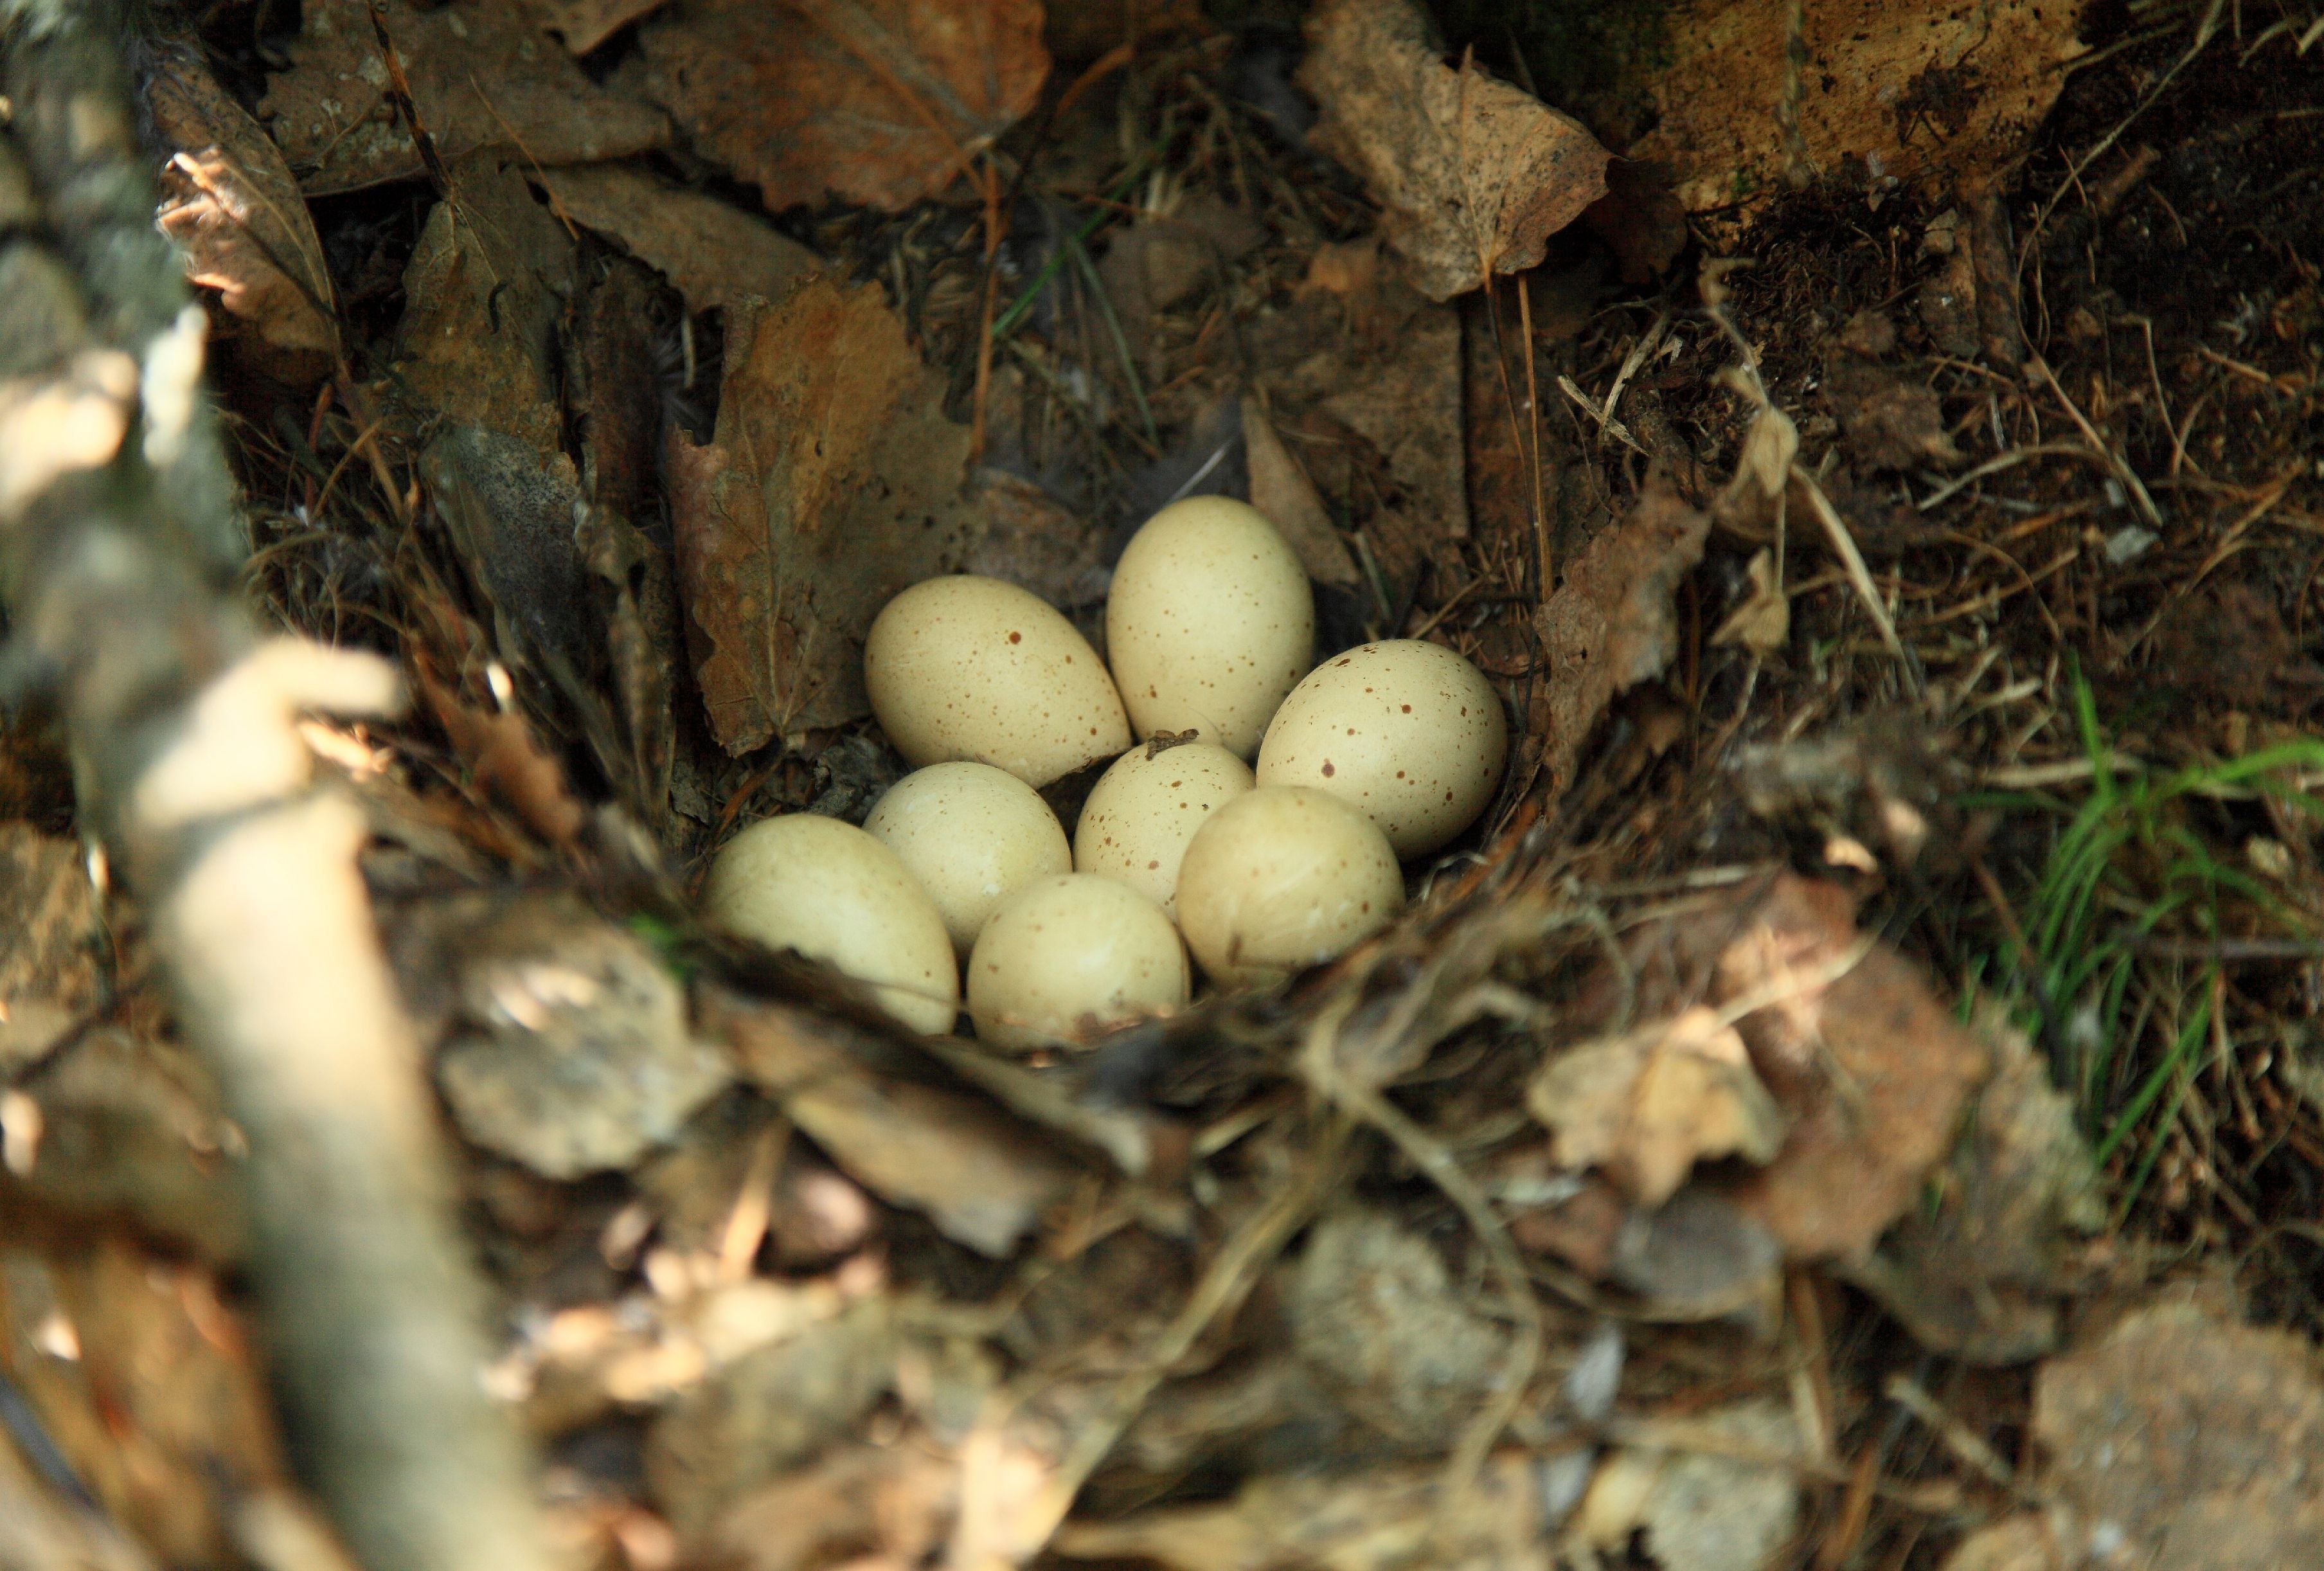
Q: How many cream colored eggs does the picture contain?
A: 8